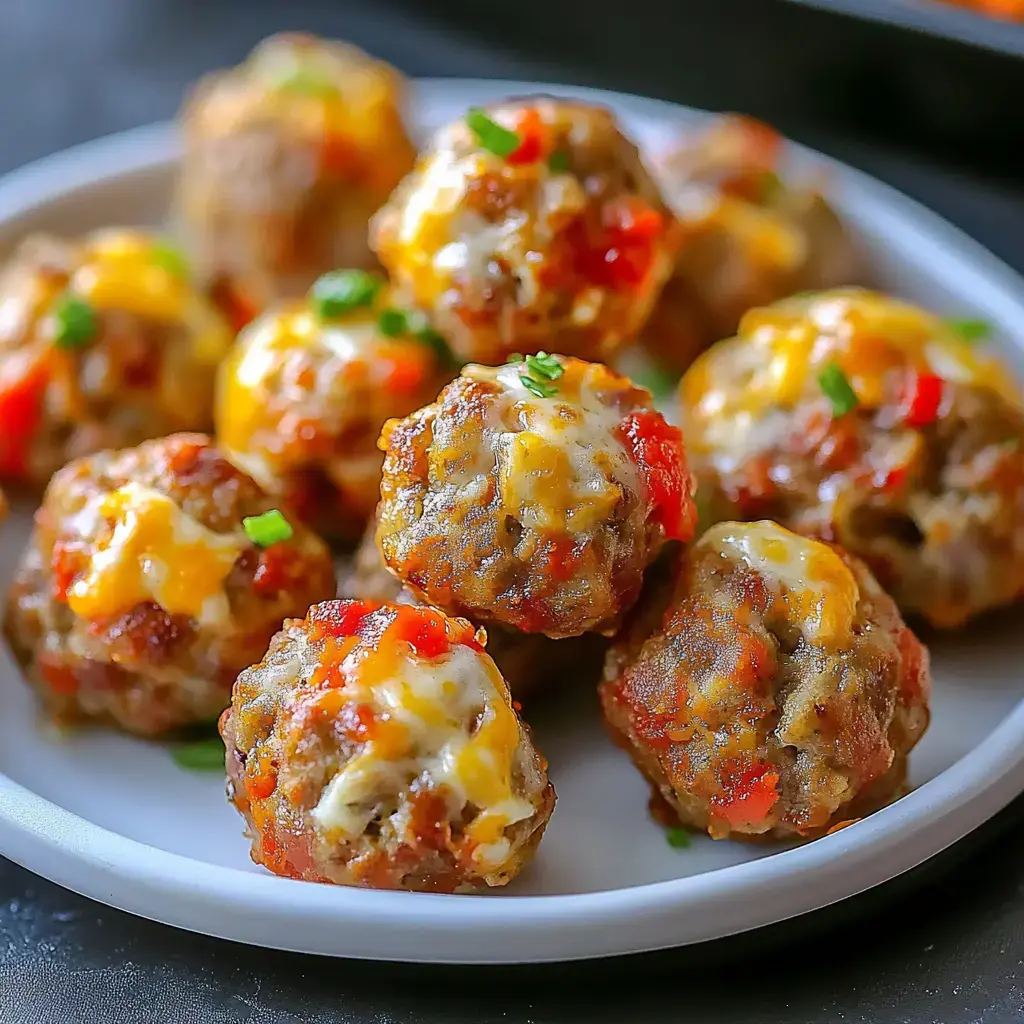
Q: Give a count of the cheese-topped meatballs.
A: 10